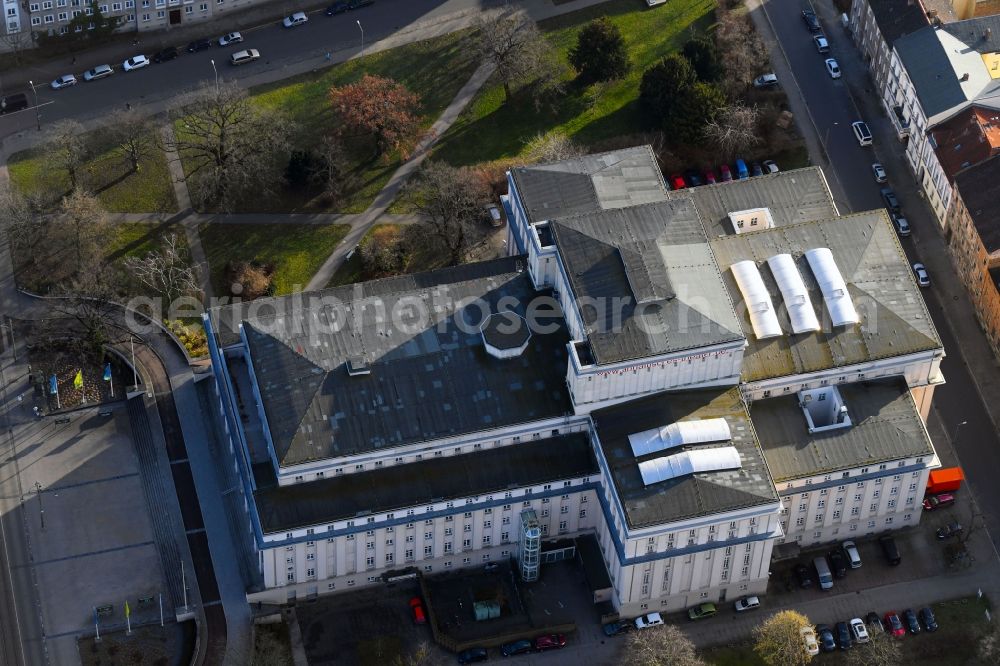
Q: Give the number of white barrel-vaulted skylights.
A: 5